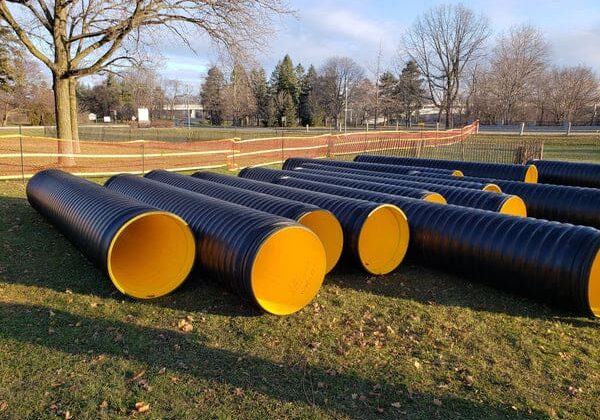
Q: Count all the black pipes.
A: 12